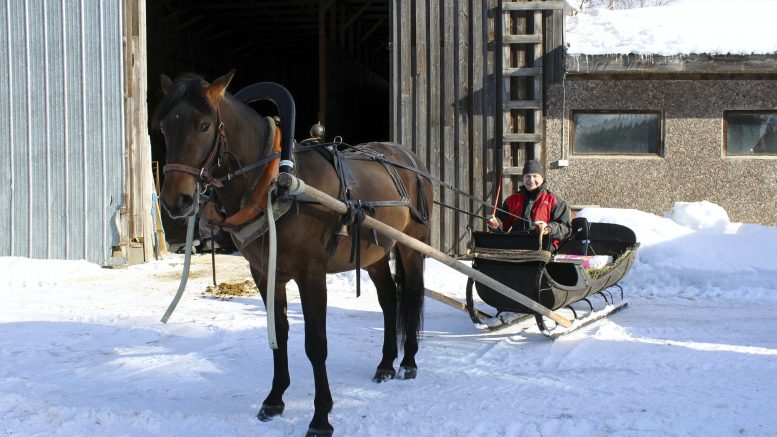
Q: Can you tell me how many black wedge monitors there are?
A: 0